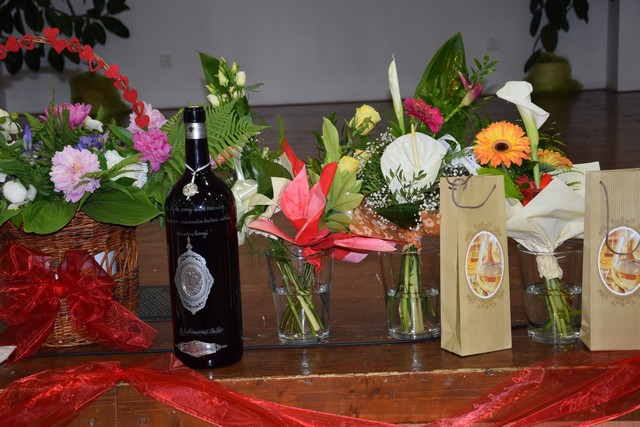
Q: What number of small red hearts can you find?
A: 13